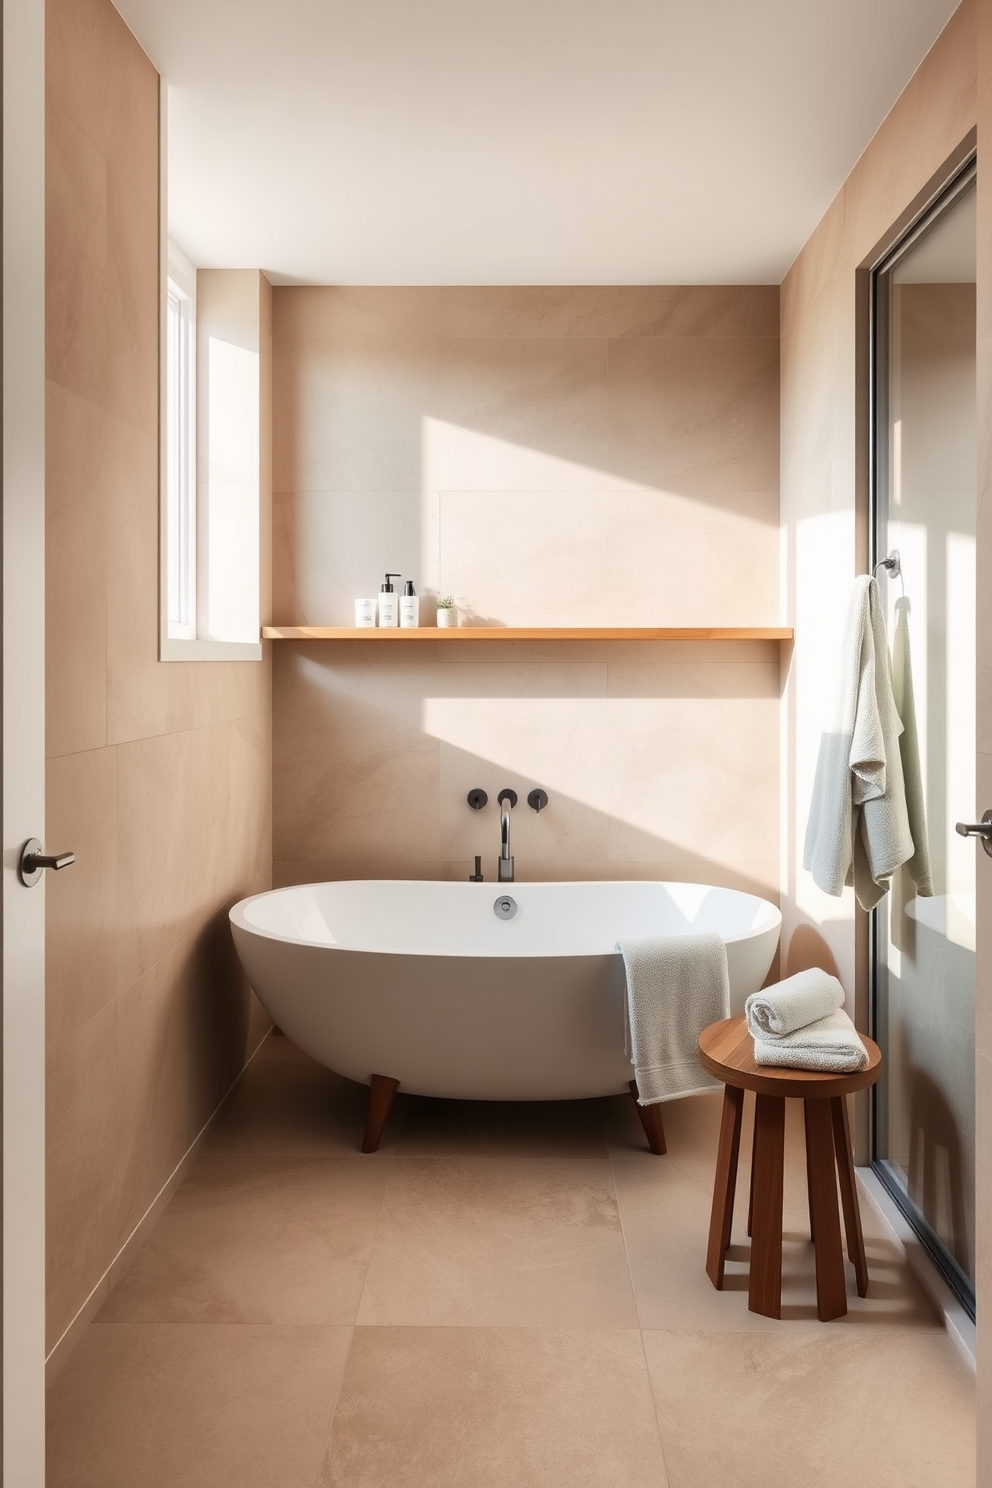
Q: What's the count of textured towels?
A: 4